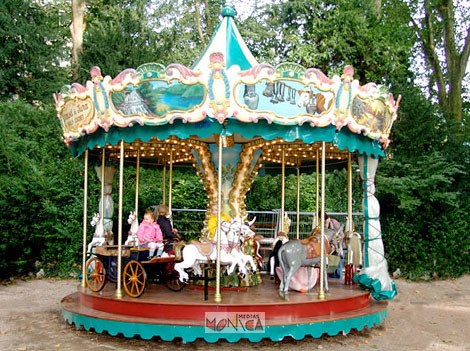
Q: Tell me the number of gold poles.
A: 12